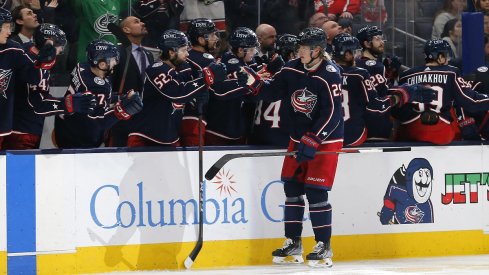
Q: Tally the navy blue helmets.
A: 11